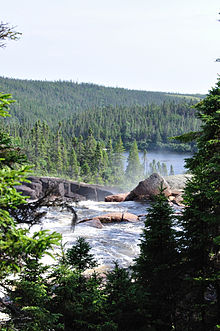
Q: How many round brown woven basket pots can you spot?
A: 0